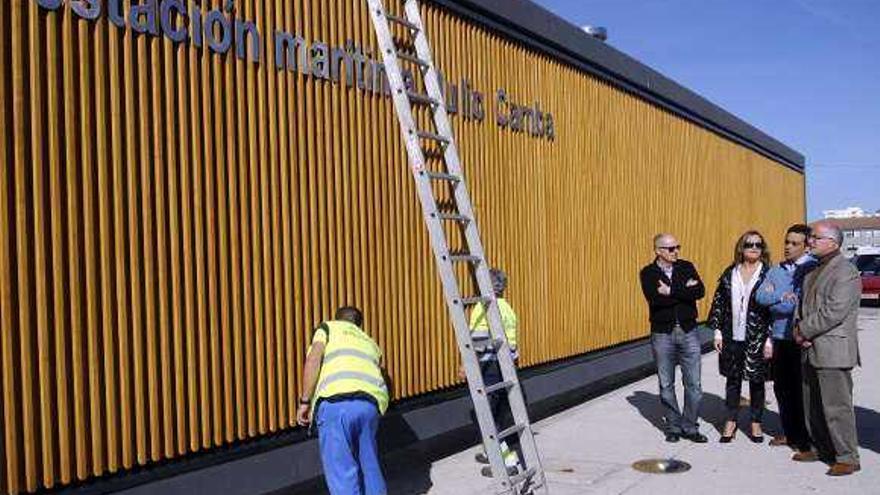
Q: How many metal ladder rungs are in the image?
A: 12